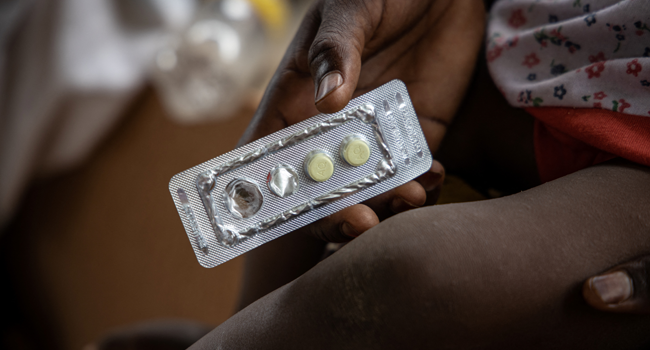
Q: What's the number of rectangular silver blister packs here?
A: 1